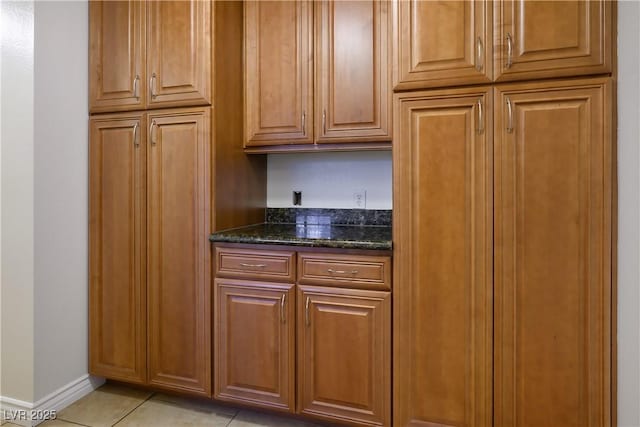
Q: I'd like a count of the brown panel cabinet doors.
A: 12